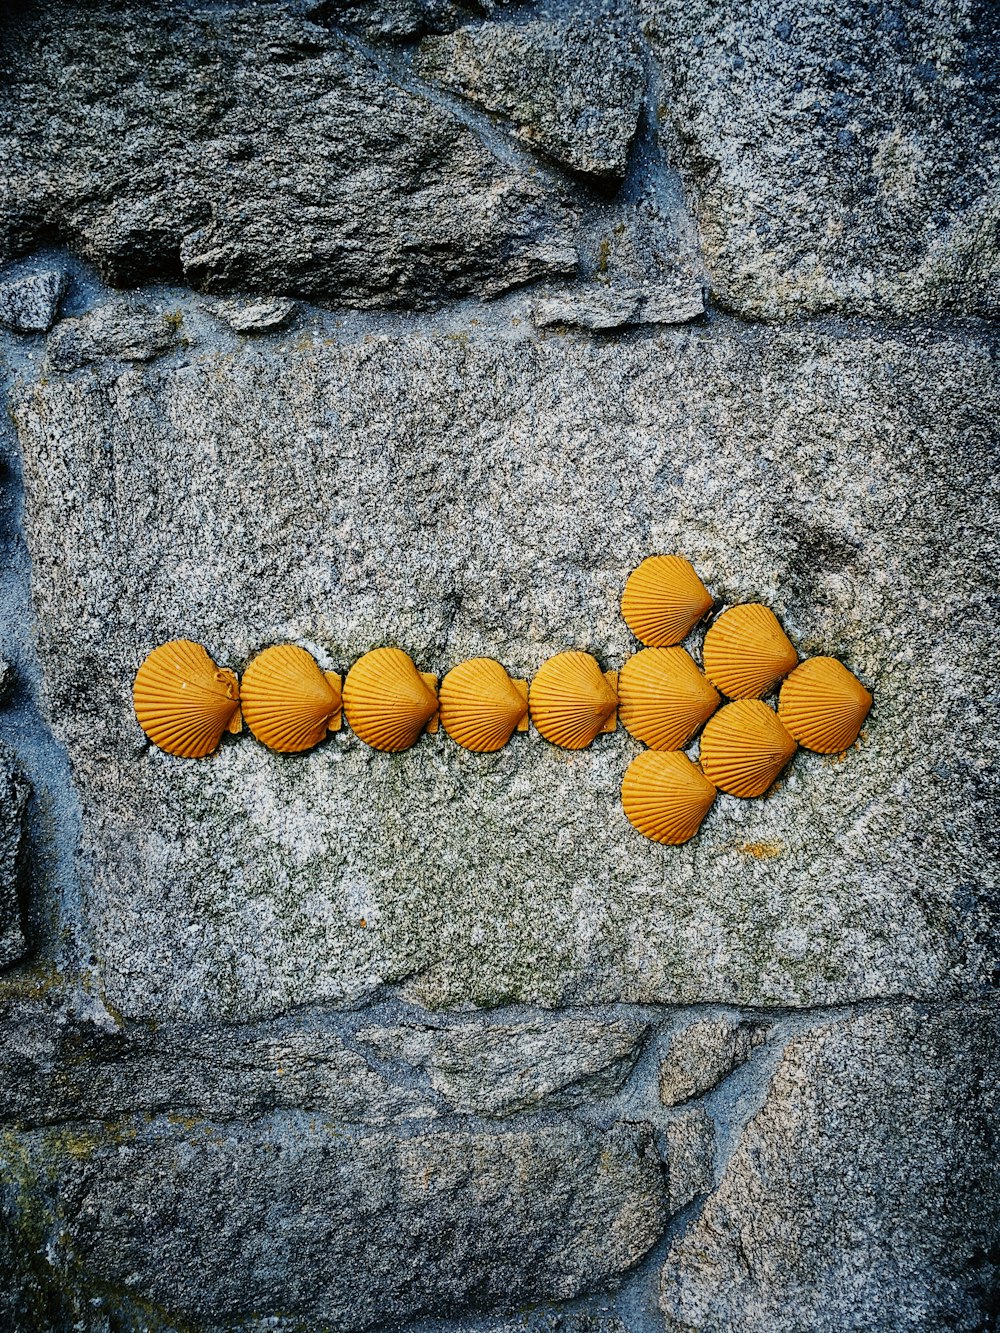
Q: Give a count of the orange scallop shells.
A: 11